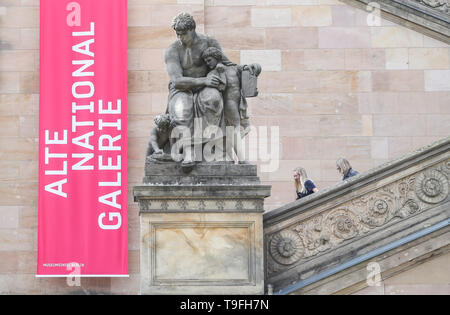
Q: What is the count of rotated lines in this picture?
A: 3